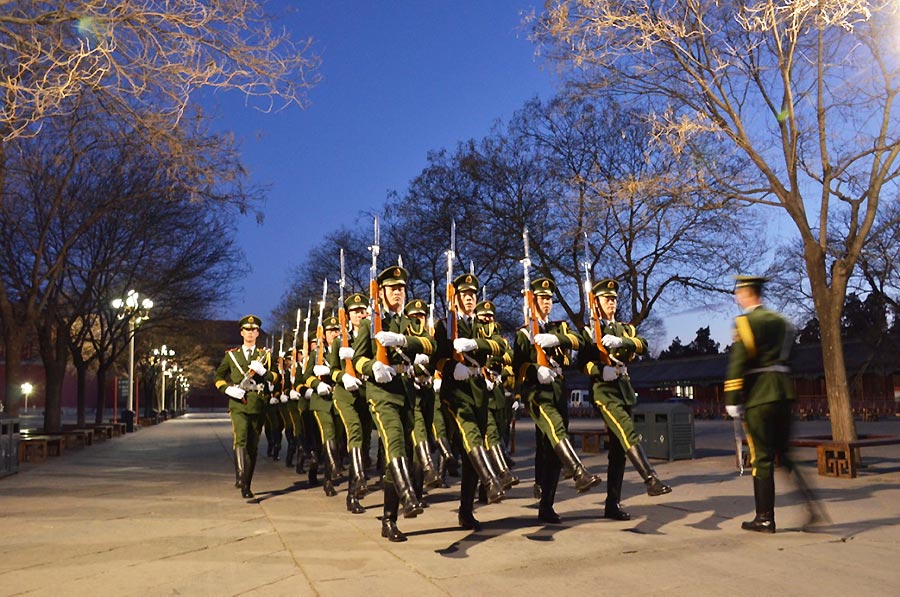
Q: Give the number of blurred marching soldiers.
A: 1